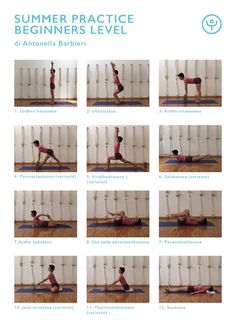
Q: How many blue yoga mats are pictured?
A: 12